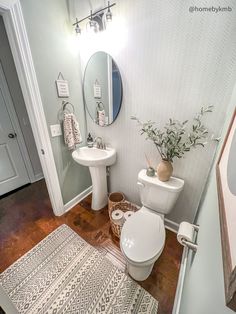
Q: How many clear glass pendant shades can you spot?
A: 3